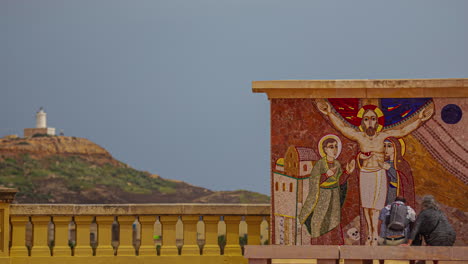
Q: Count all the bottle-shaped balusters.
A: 12